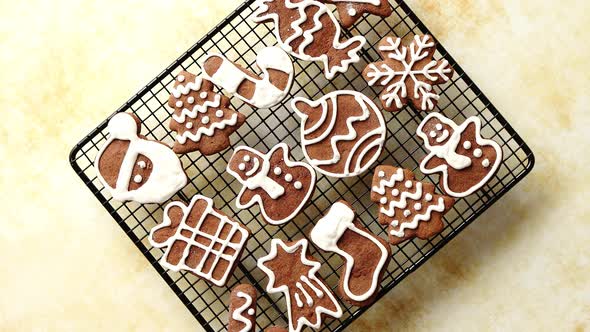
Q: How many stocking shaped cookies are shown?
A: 1